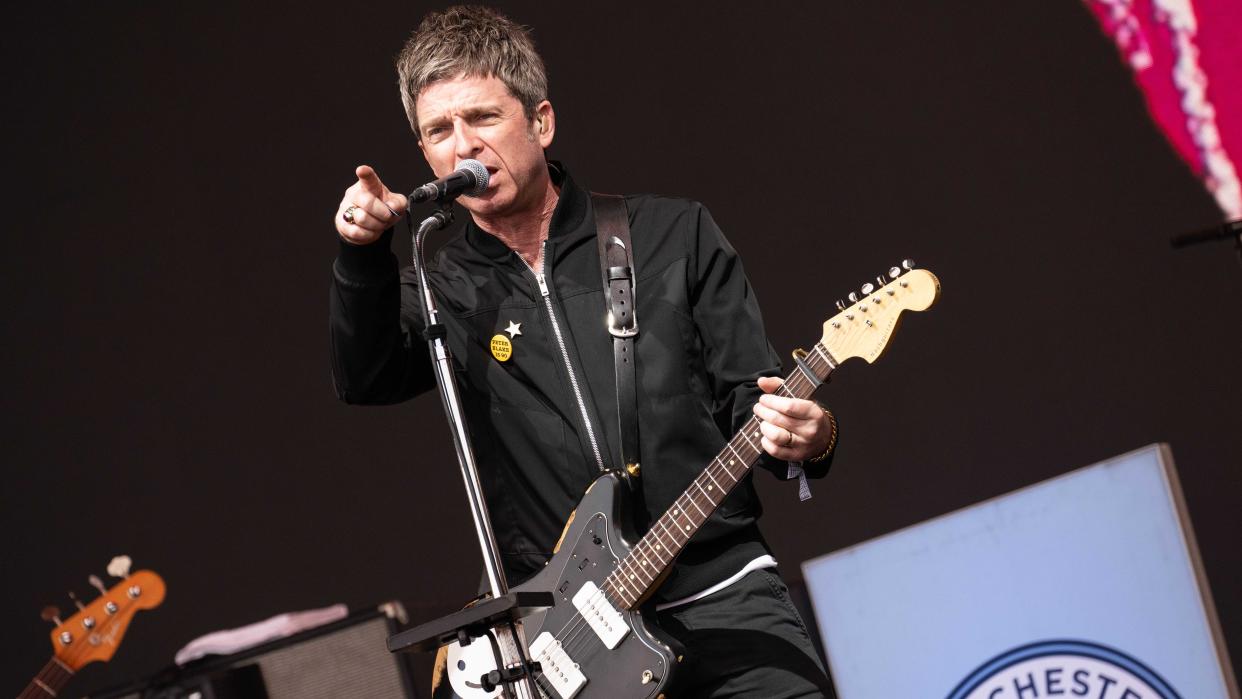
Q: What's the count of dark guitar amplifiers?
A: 1